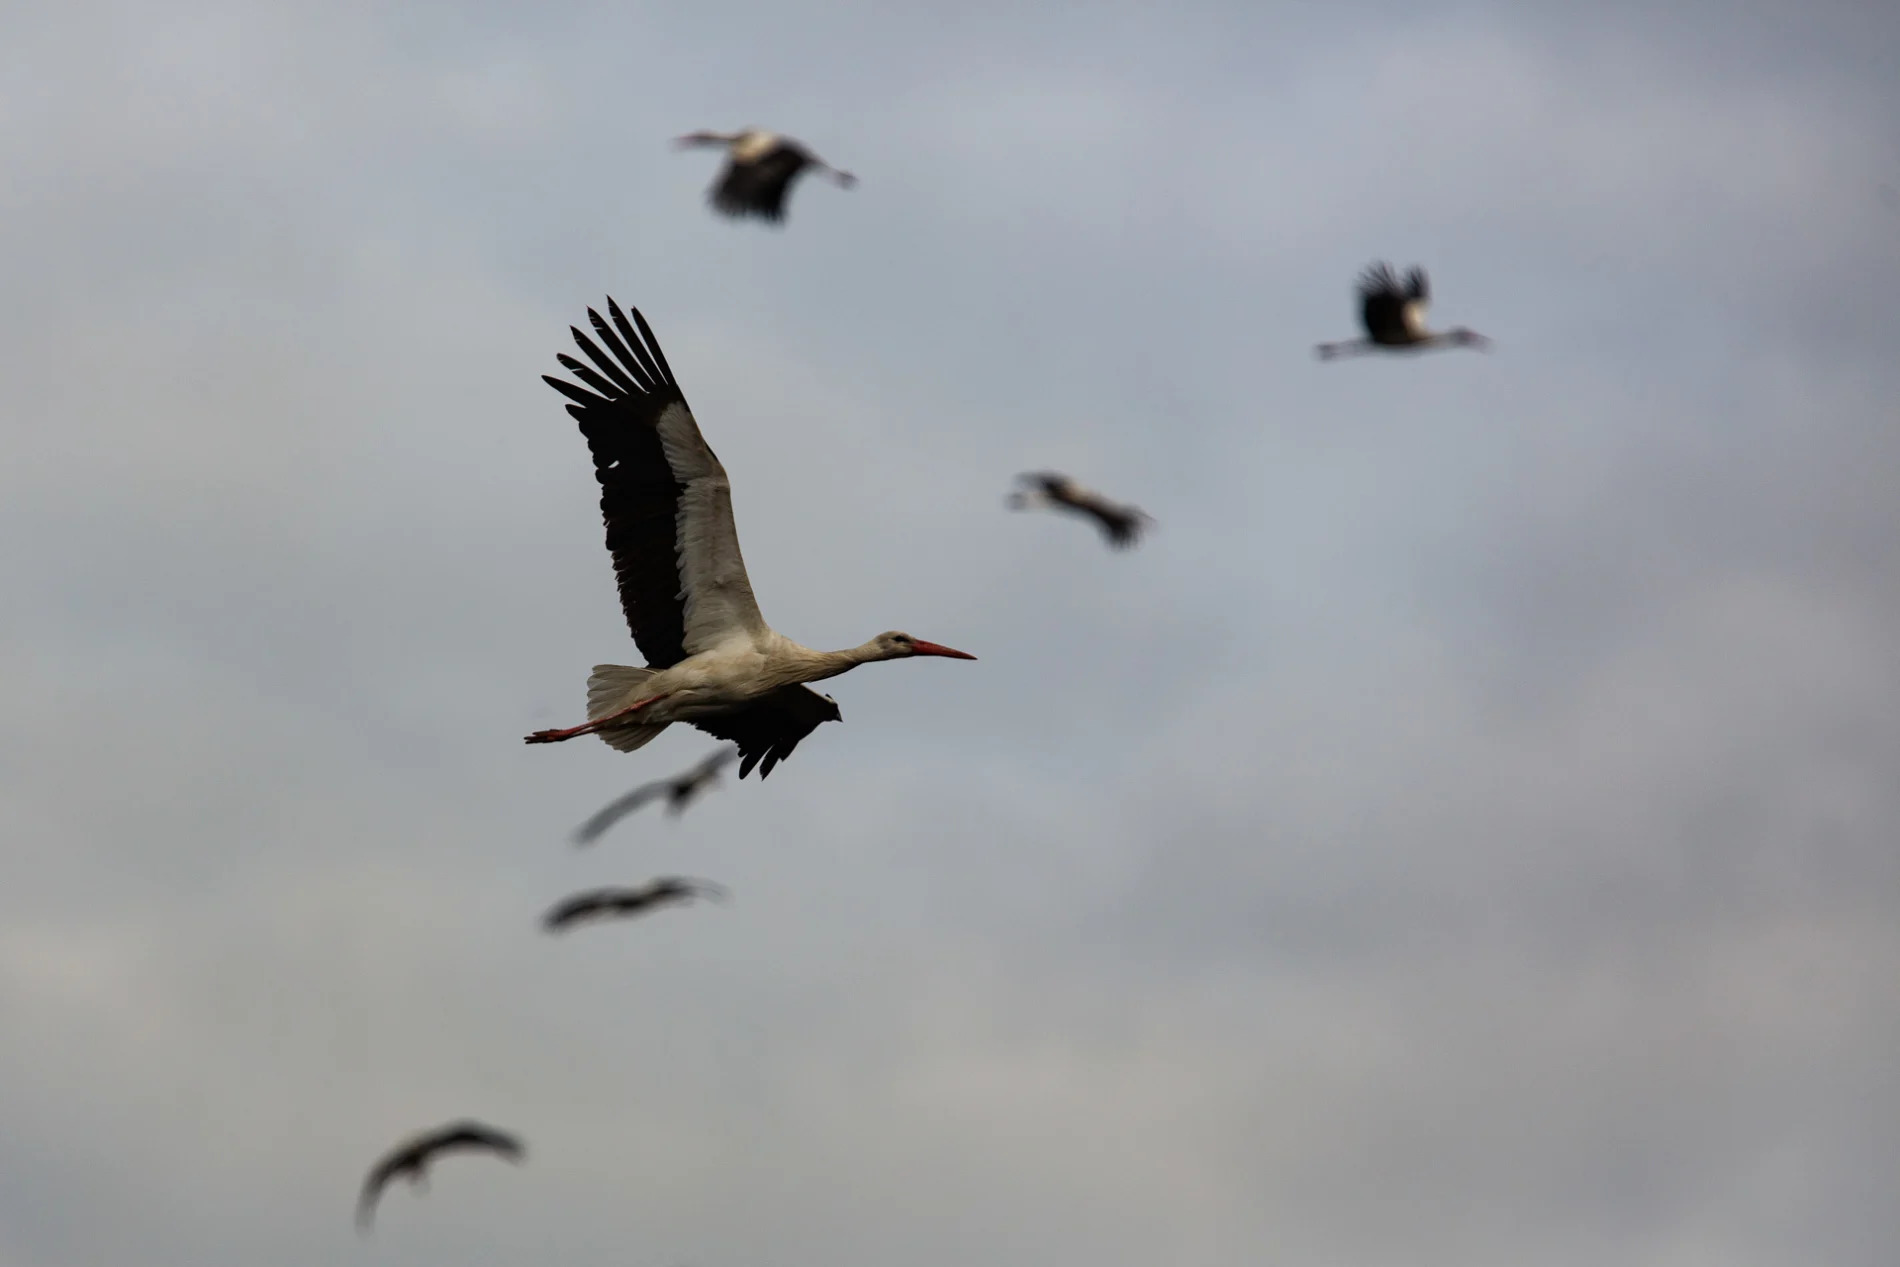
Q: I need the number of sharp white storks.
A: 1